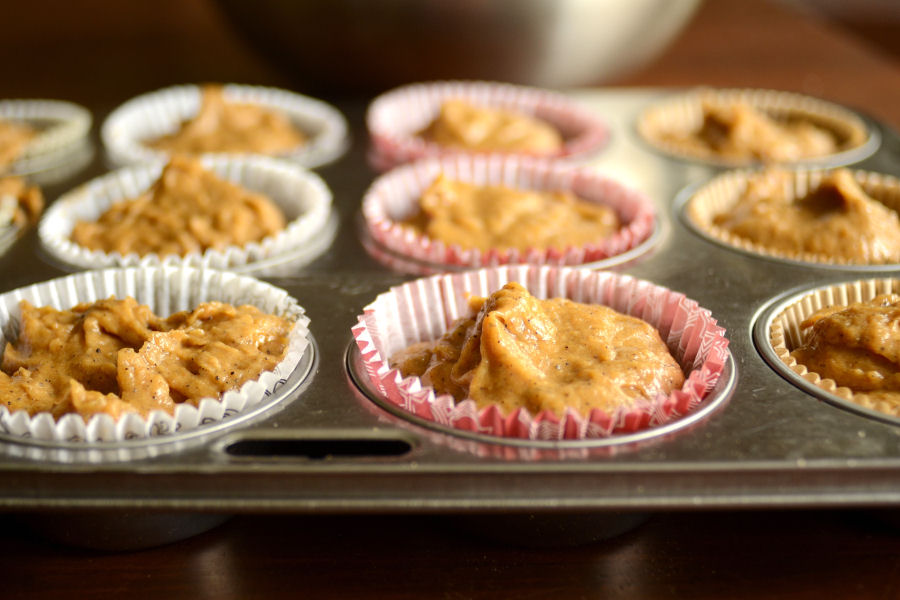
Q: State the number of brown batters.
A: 11